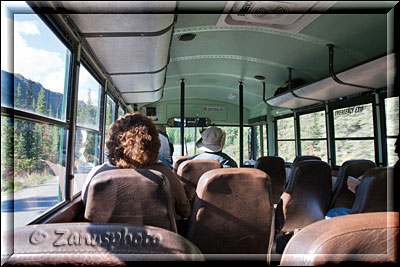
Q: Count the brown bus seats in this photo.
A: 11